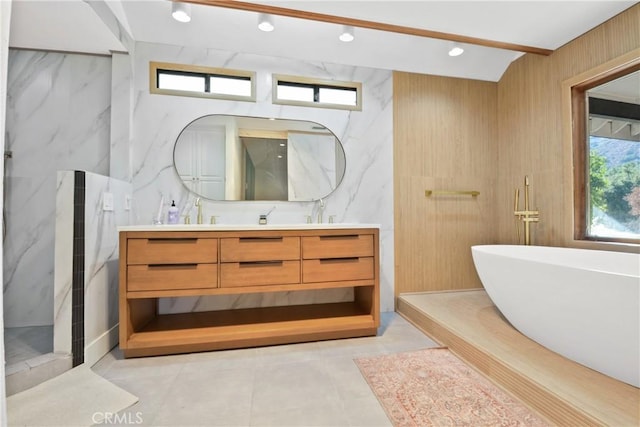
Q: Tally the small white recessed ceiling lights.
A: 4